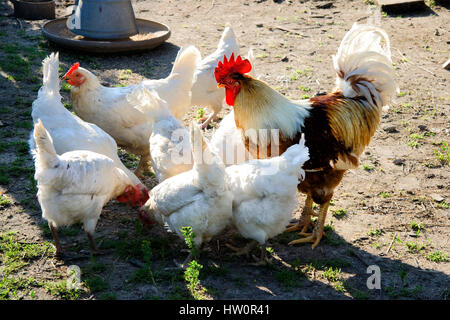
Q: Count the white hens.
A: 8